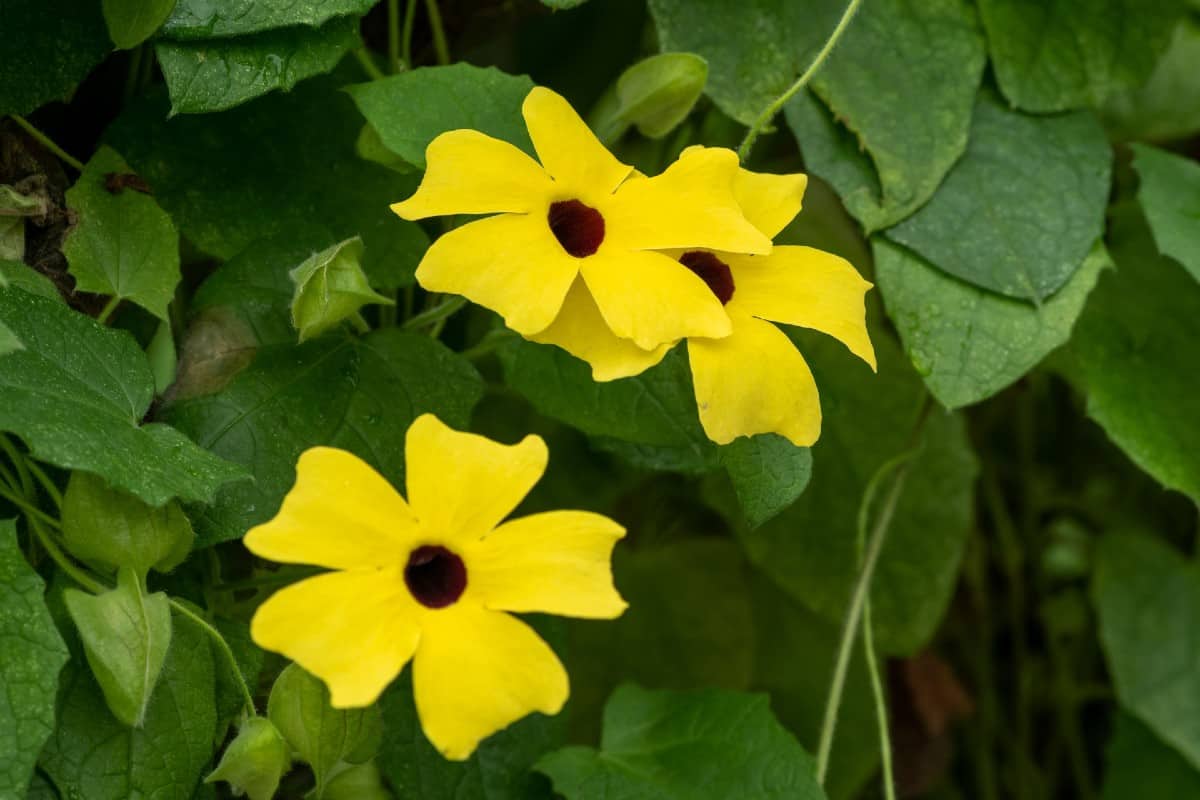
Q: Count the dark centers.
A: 3